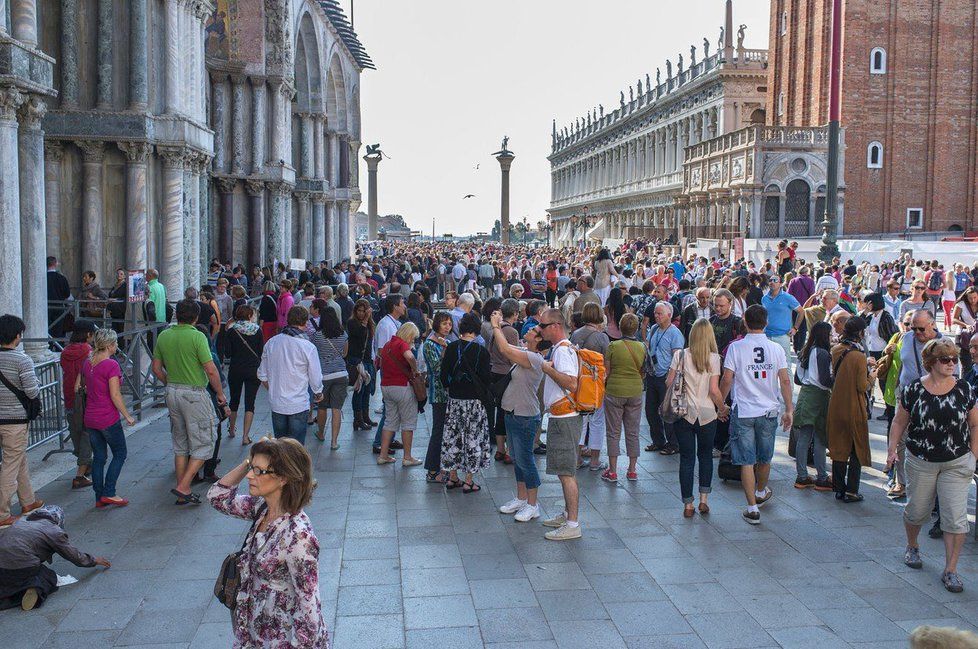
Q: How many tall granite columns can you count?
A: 2